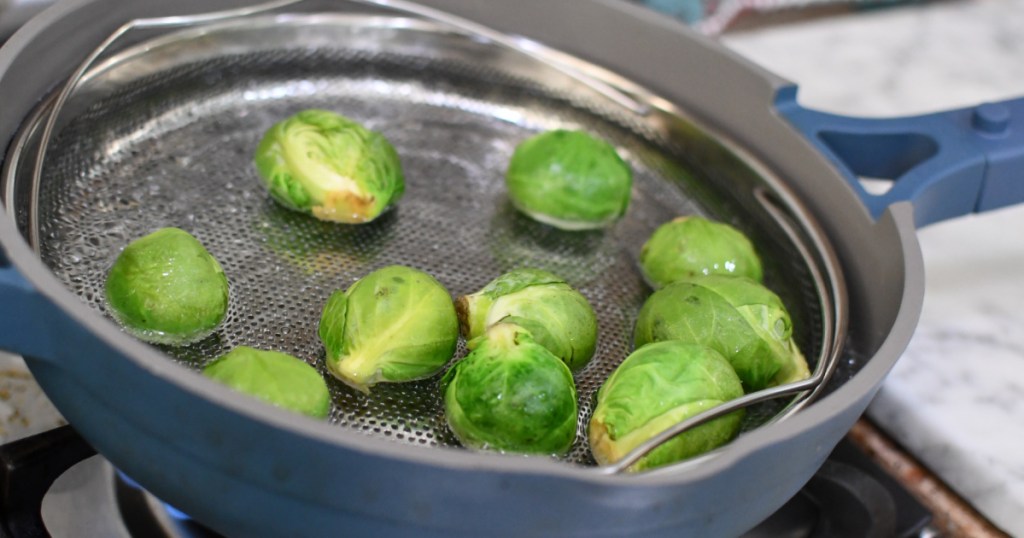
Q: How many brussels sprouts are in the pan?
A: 10